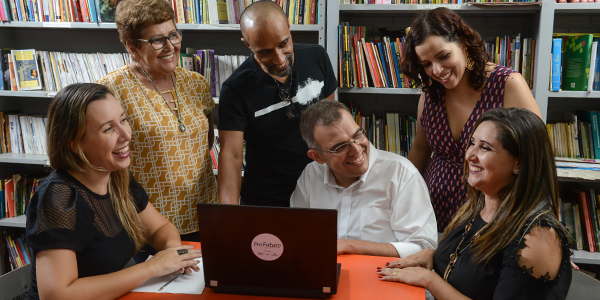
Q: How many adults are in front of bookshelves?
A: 6